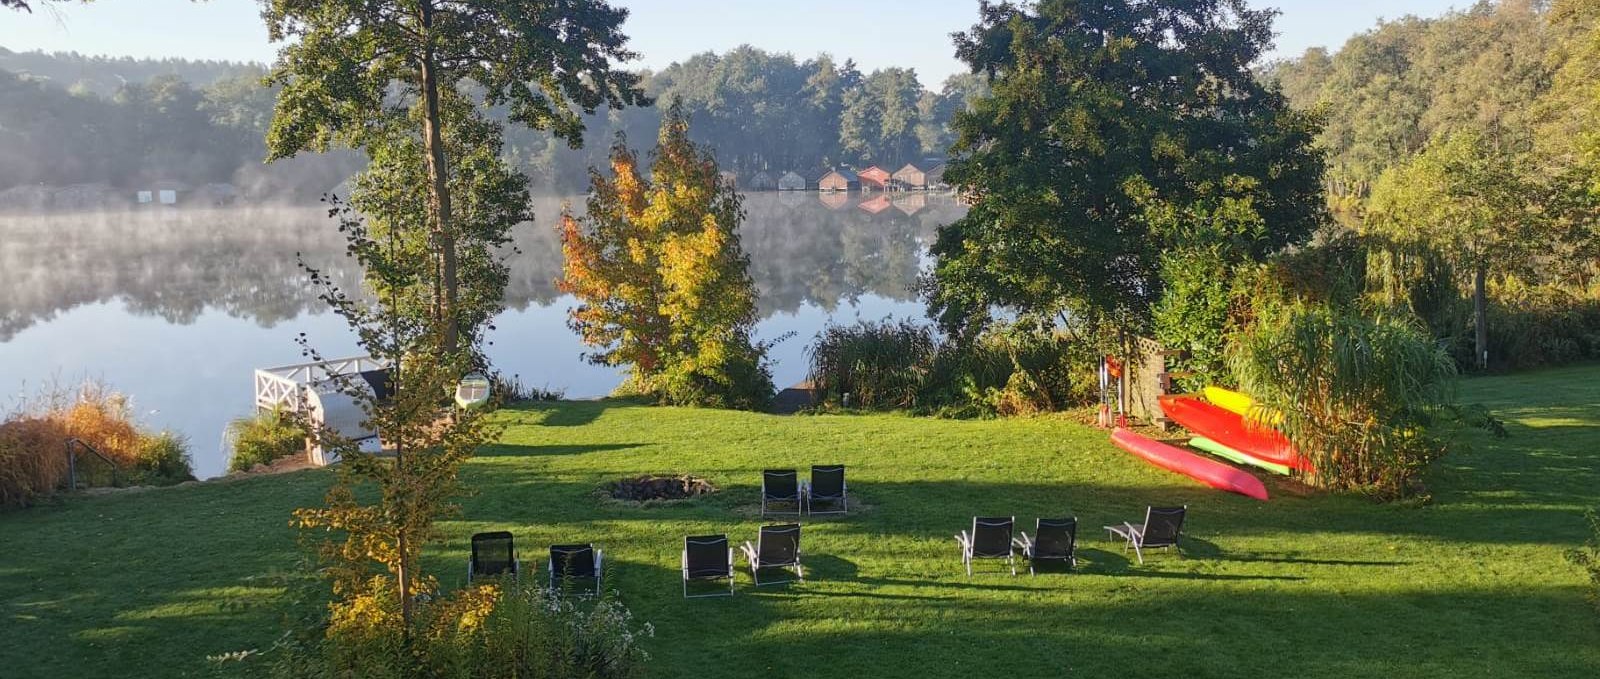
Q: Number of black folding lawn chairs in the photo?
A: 9